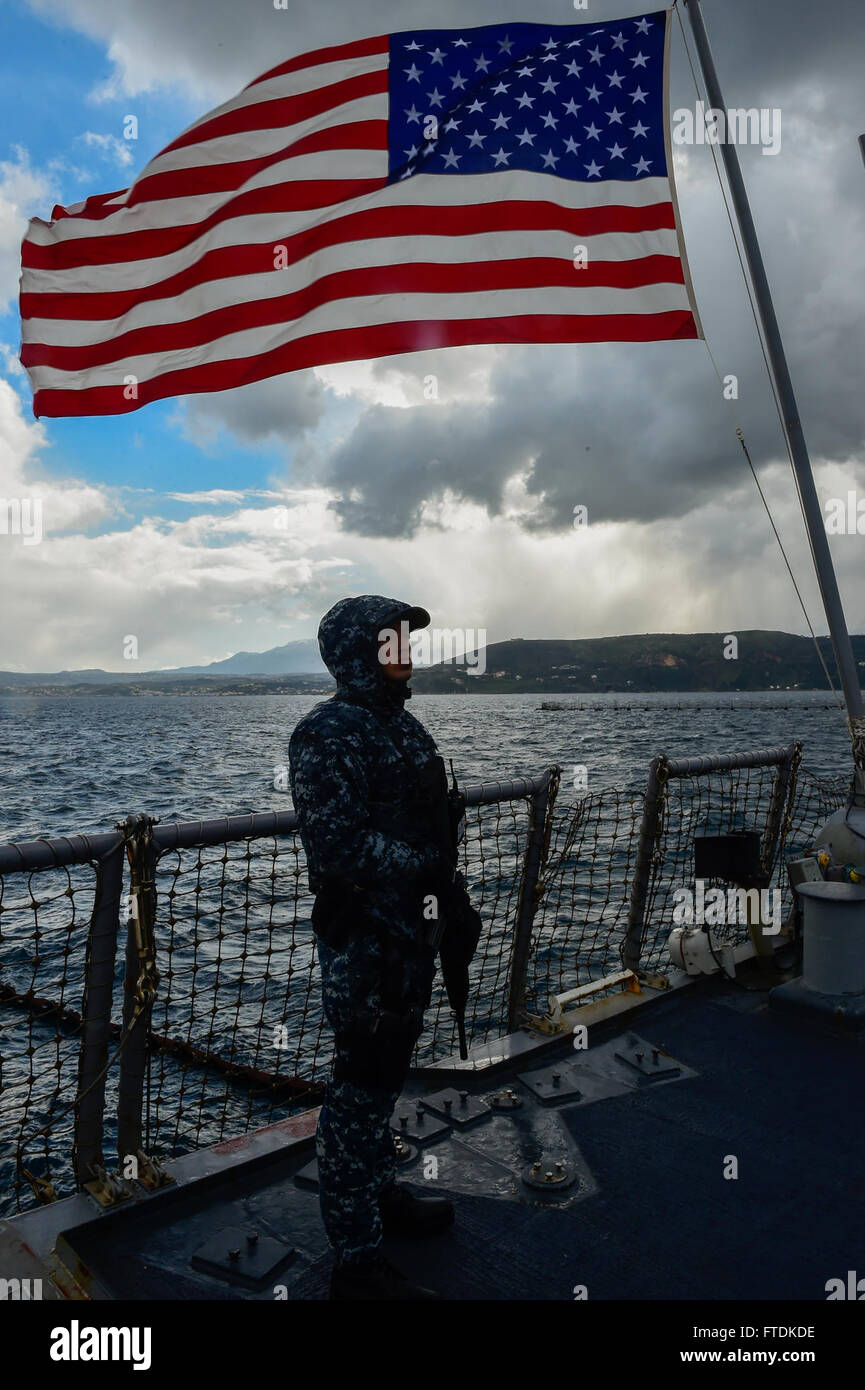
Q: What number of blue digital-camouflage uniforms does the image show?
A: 1